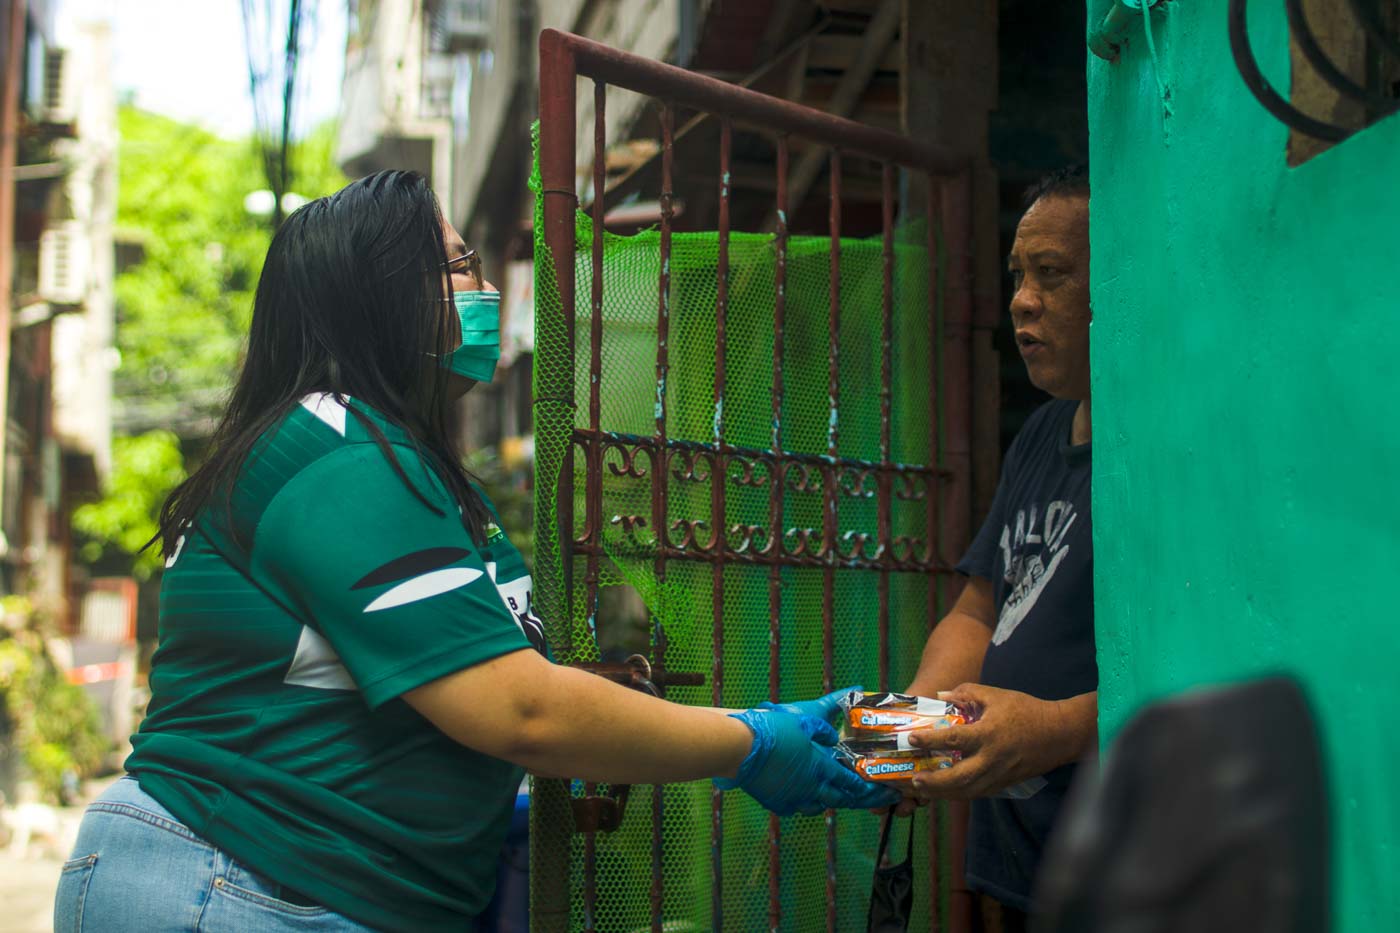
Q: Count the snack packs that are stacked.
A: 2